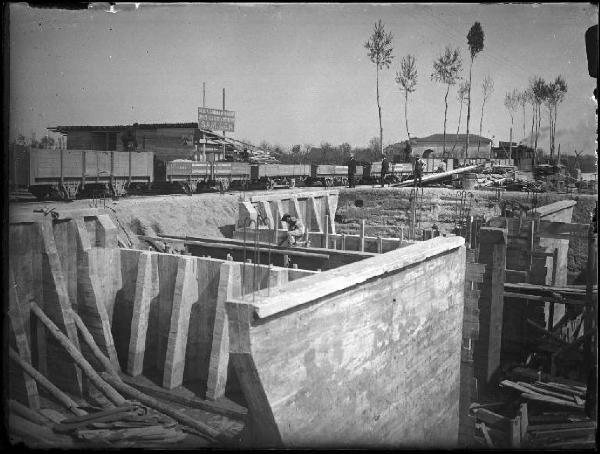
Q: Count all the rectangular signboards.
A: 1